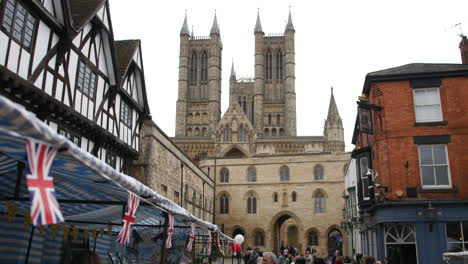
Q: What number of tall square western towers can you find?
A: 2